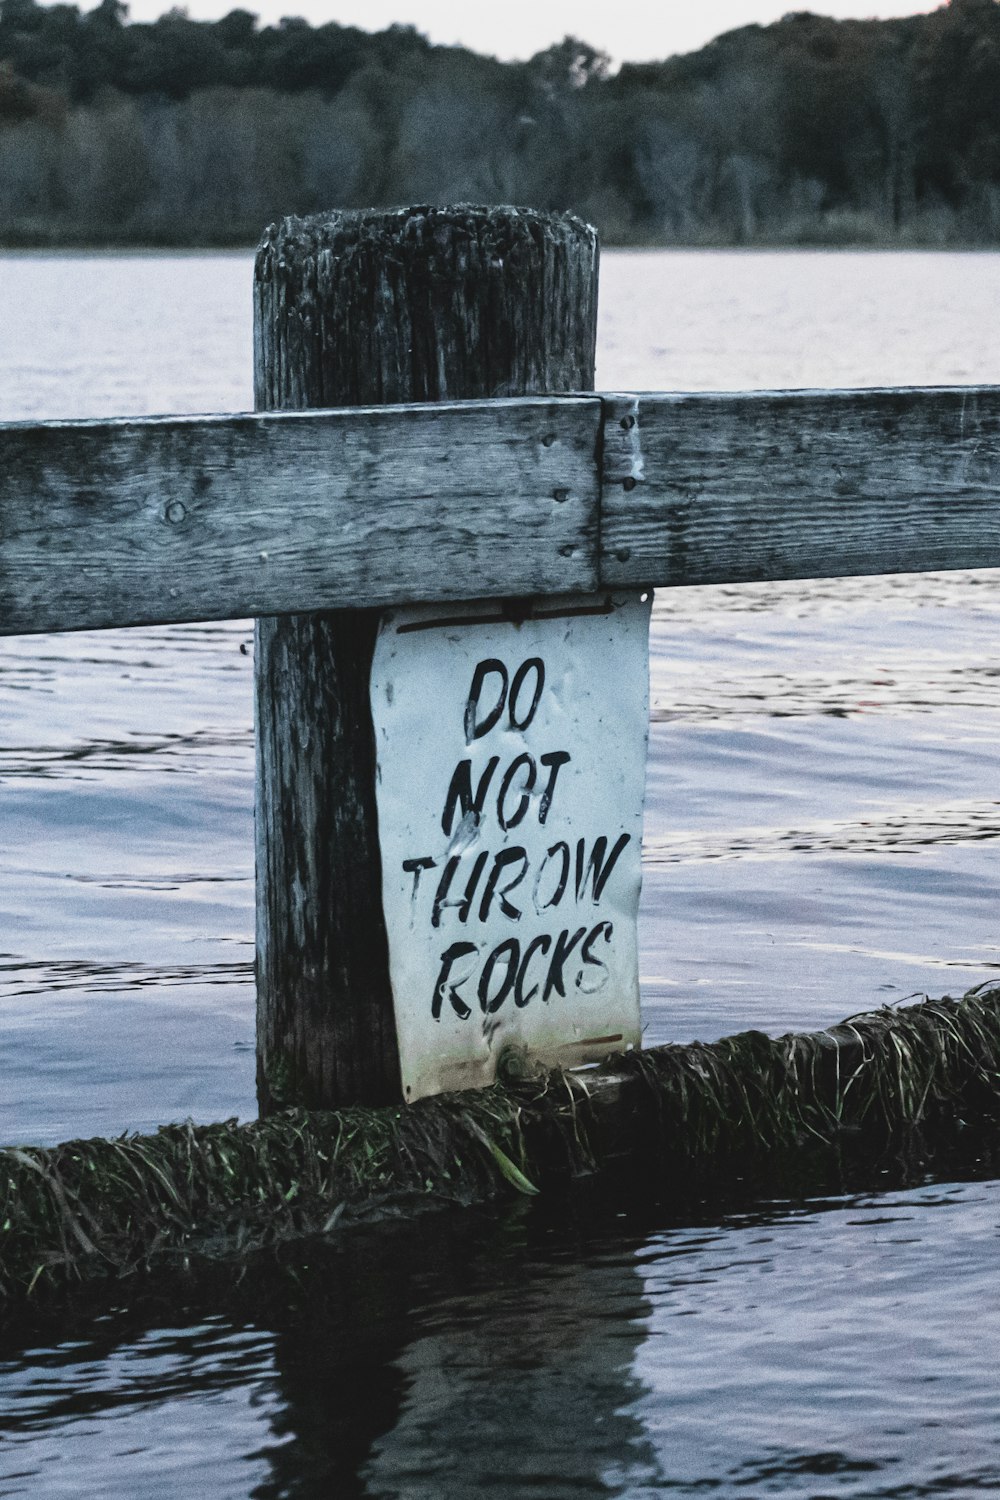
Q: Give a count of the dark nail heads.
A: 6